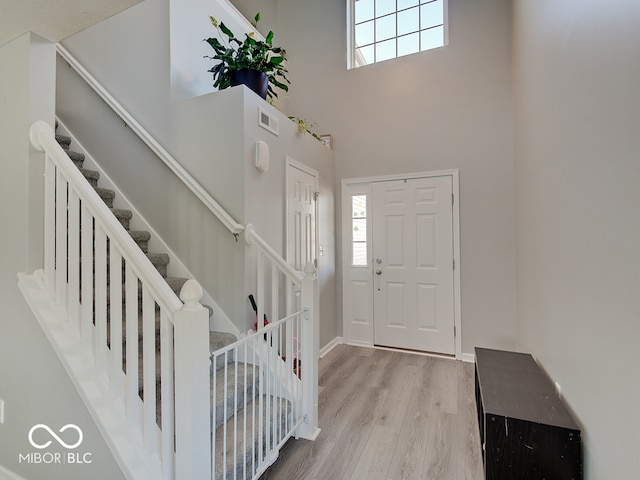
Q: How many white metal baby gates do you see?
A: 1